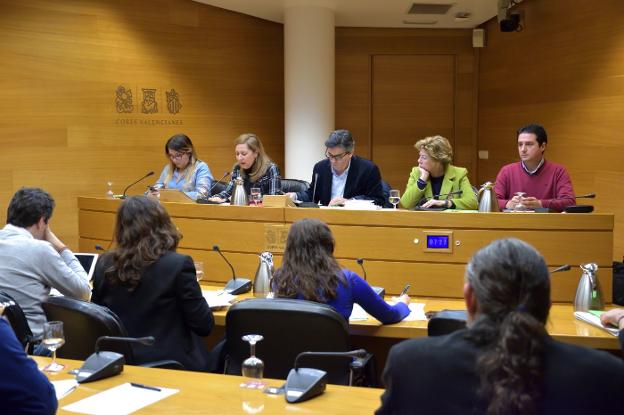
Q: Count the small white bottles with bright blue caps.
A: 0